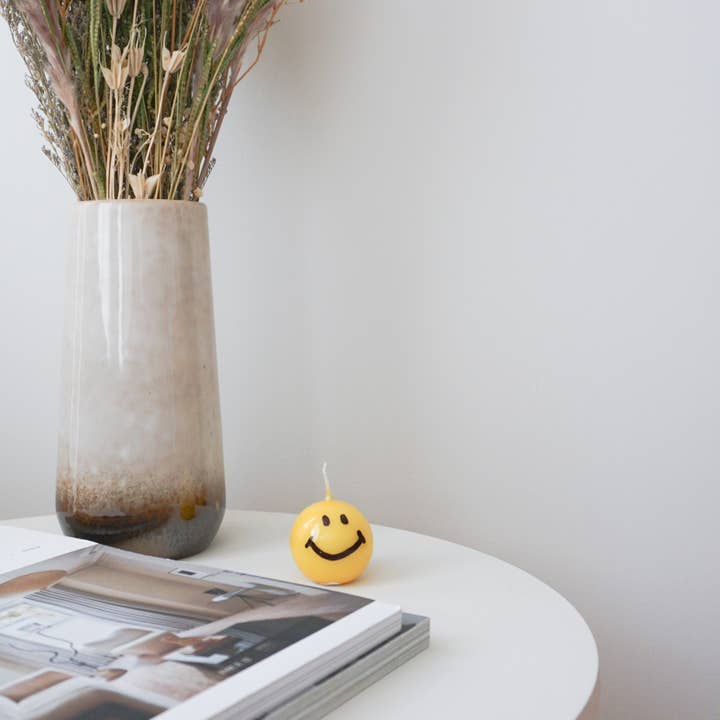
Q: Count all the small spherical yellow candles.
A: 1